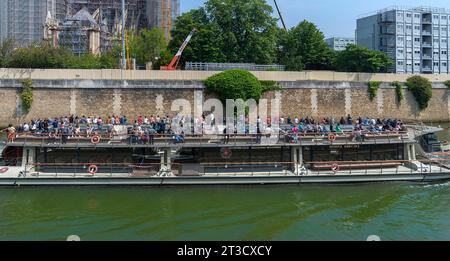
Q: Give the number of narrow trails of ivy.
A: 3